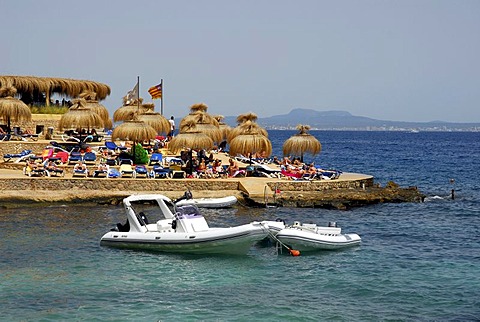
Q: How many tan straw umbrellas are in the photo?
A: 13